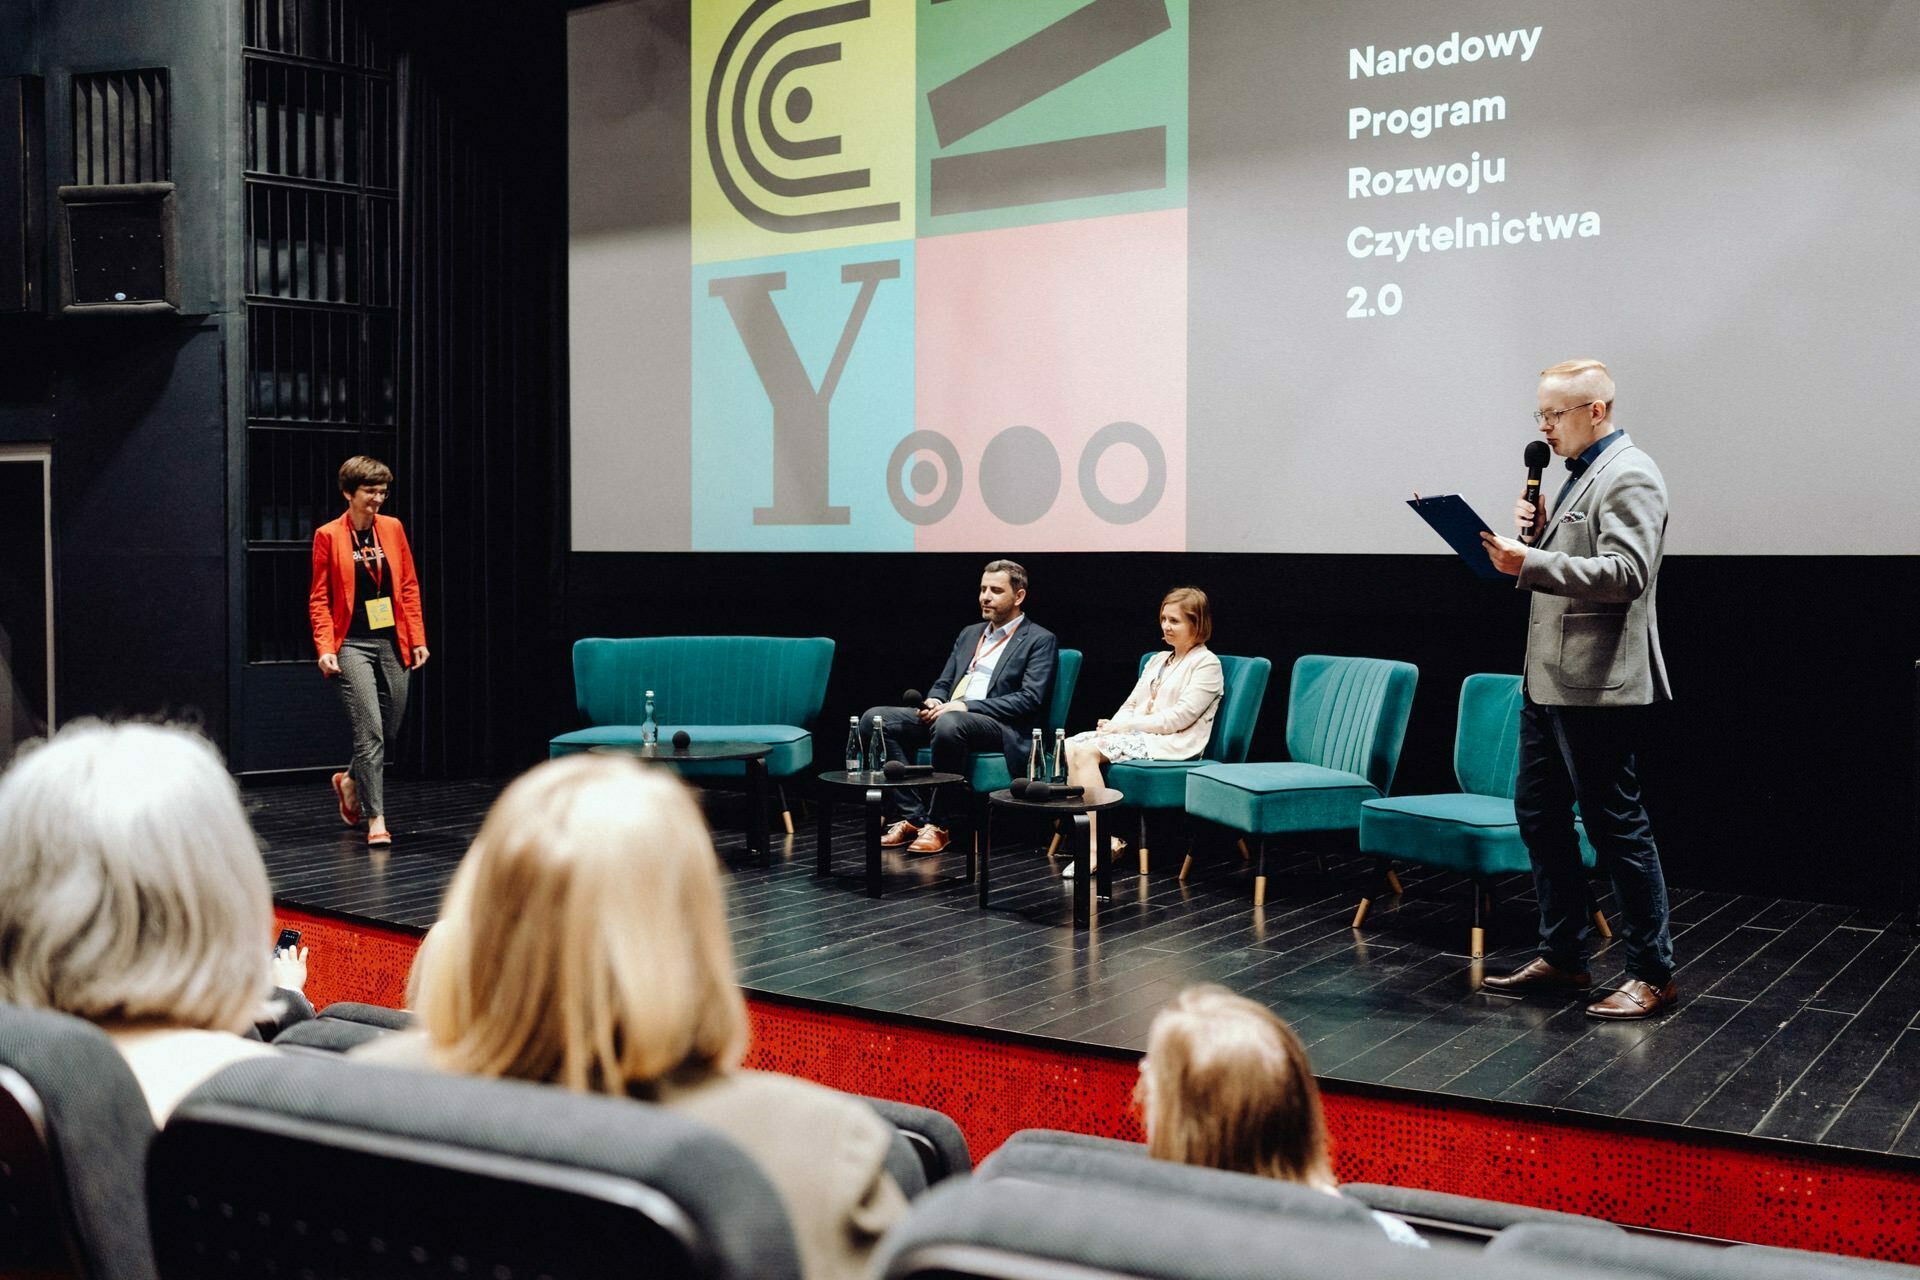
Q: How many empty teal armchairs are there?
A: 2